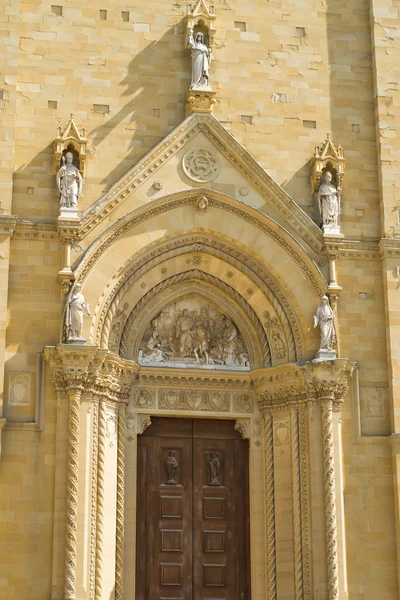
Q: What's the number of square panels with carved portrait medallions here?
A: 2